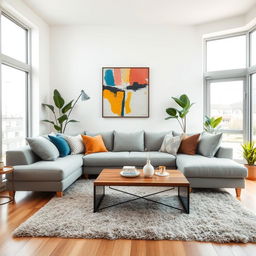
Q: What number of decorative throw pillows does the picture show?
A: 7